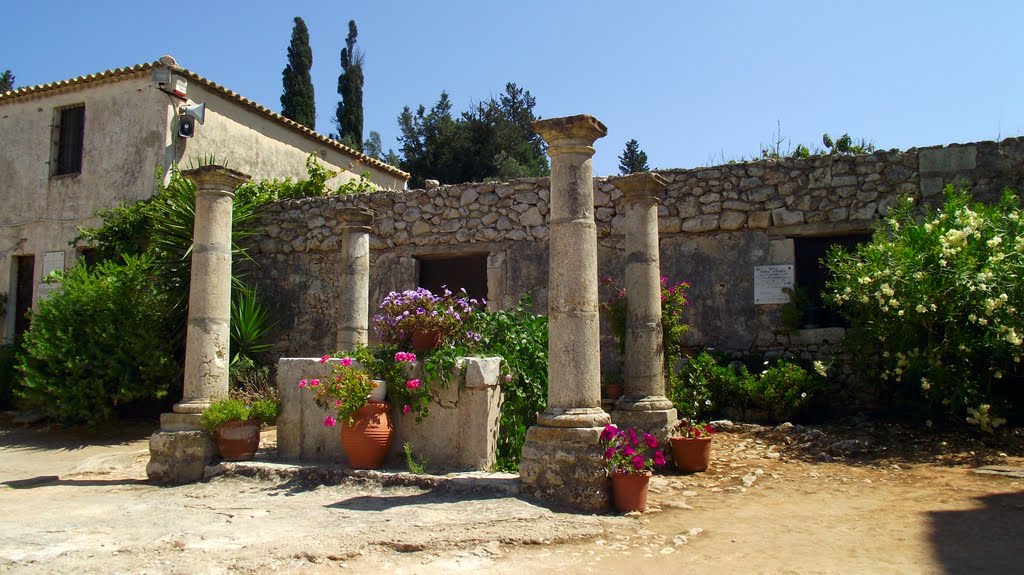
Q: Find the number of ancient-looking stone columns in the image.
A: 4